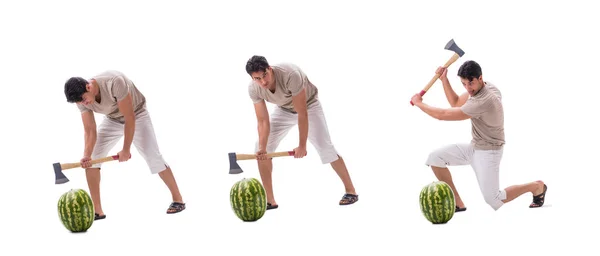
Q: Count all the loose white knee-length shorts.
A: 3